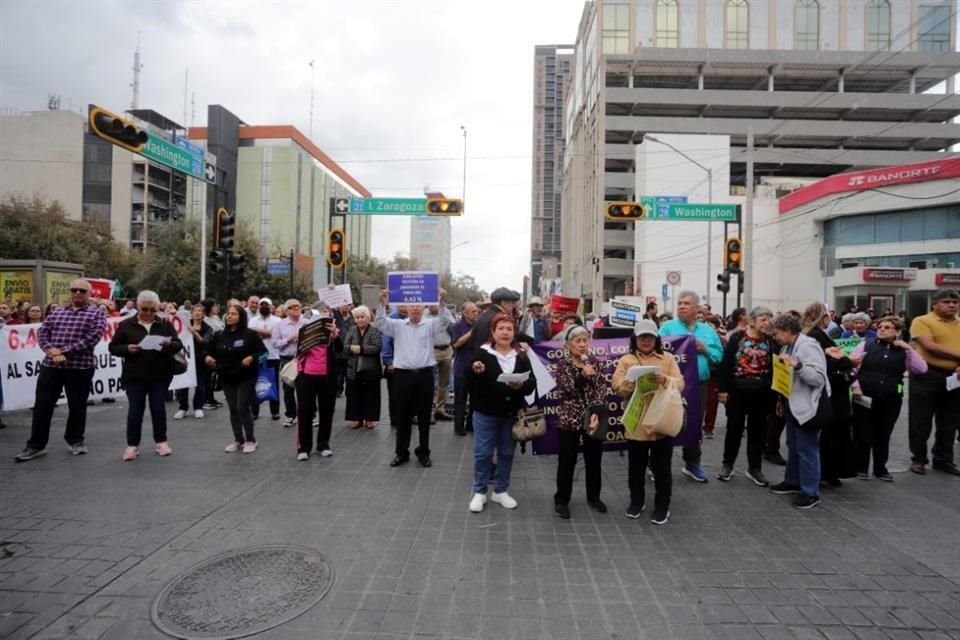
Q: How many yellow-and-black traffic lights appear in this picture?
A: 6